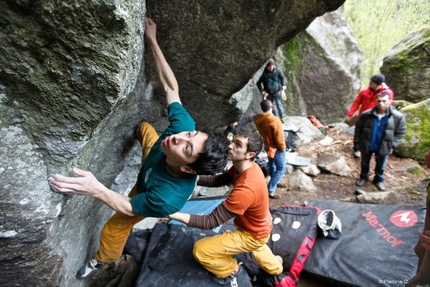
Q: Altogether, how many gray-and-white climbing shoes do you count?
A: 1